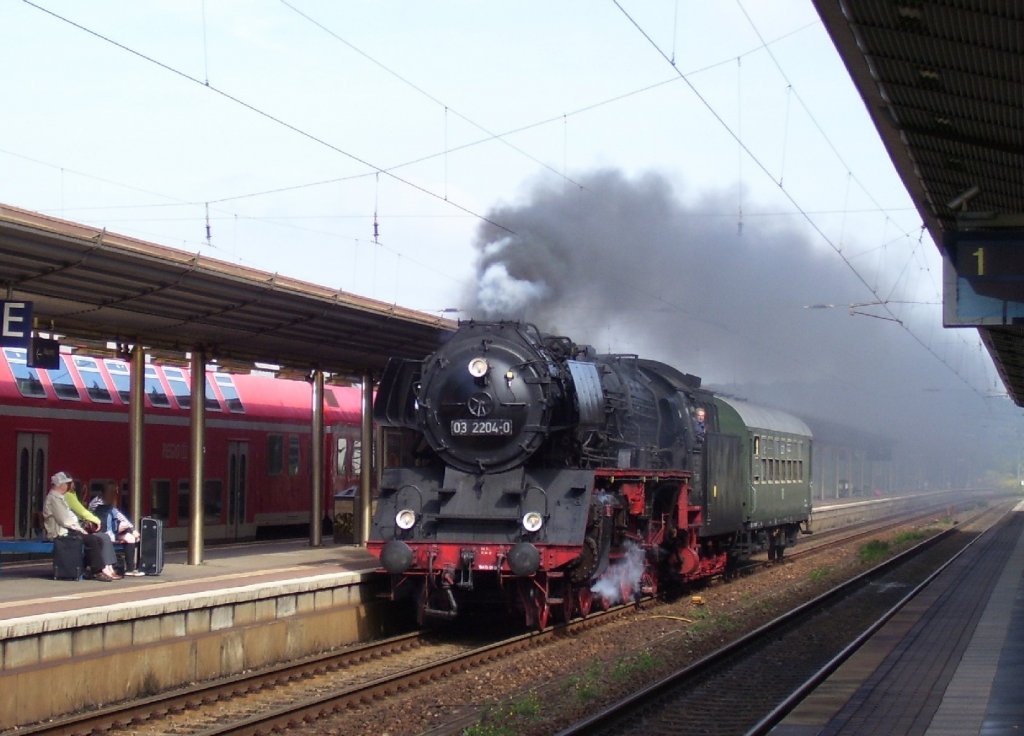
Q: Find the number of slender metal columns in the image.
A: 4